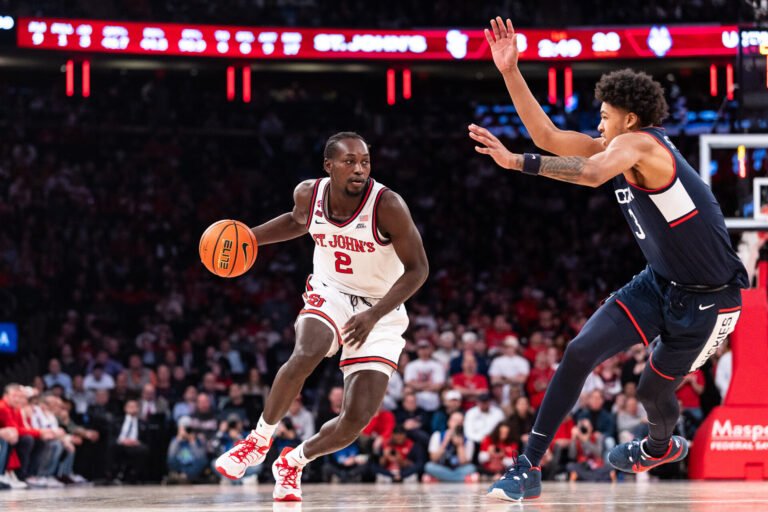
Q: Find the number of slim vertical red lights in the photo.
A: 10